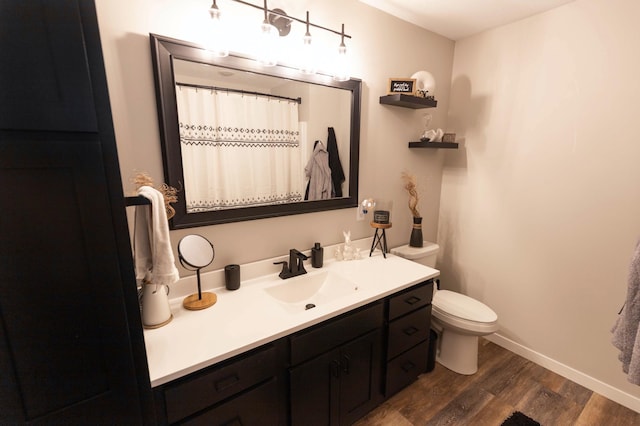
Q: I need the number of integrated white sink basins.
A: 1